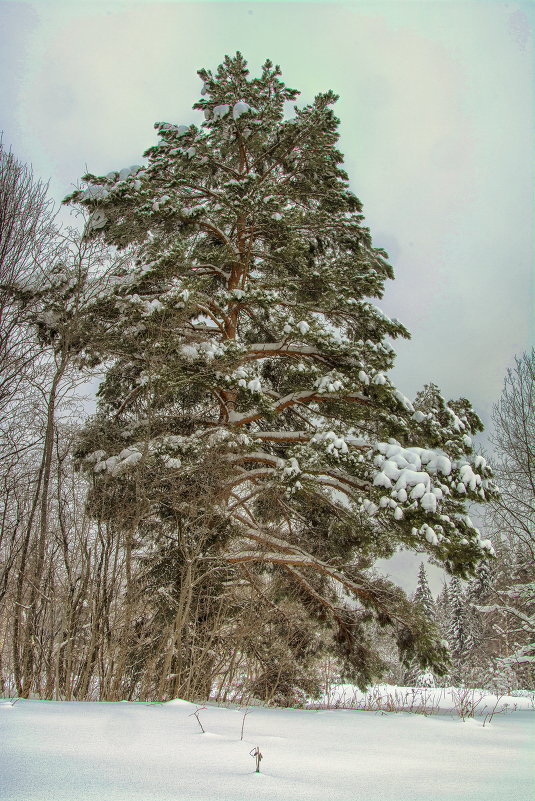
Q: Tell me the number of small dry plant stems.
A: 3